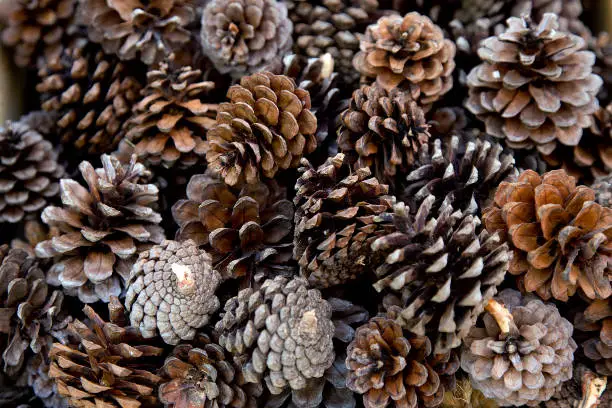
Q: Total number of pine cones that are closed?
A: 2